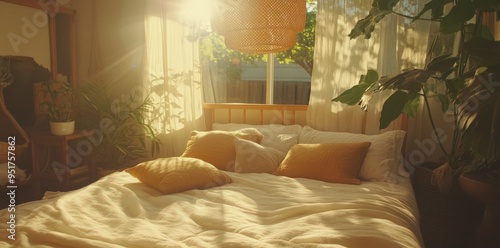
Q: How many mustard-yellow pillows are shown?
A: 3